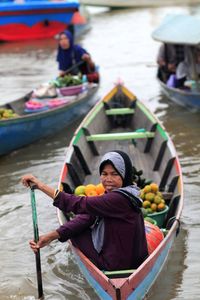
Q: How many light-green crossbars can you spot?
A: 3